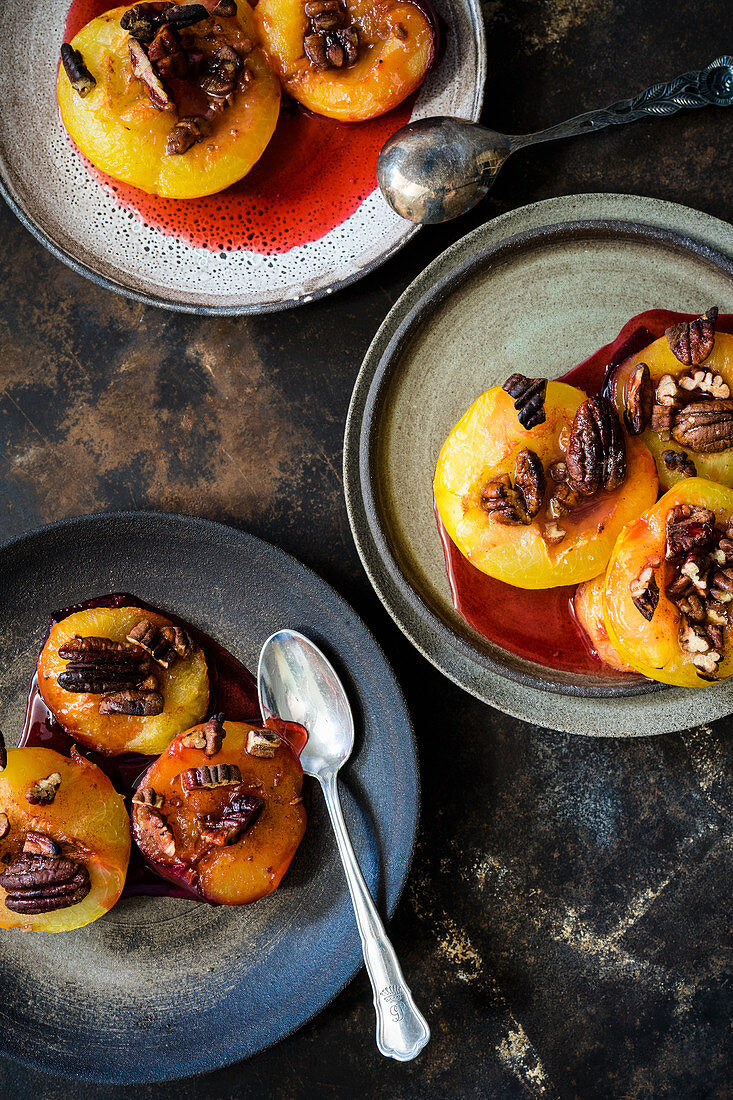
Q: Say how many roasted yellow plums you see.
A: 8